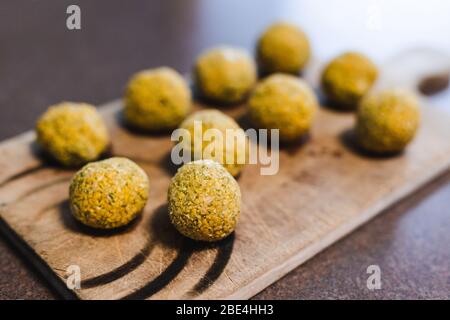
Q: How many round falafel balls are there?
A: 10